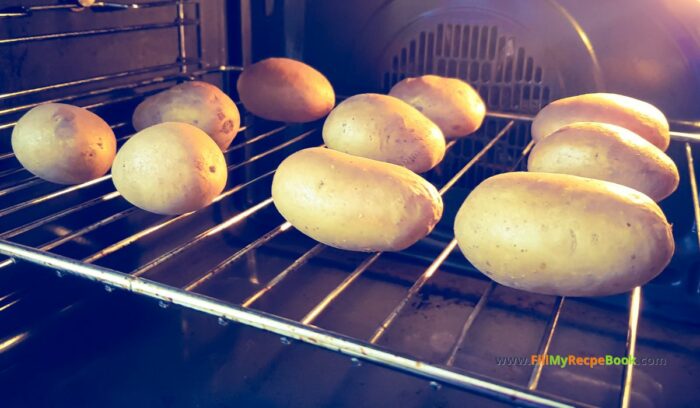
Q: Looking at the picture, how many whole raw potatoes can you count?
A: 10